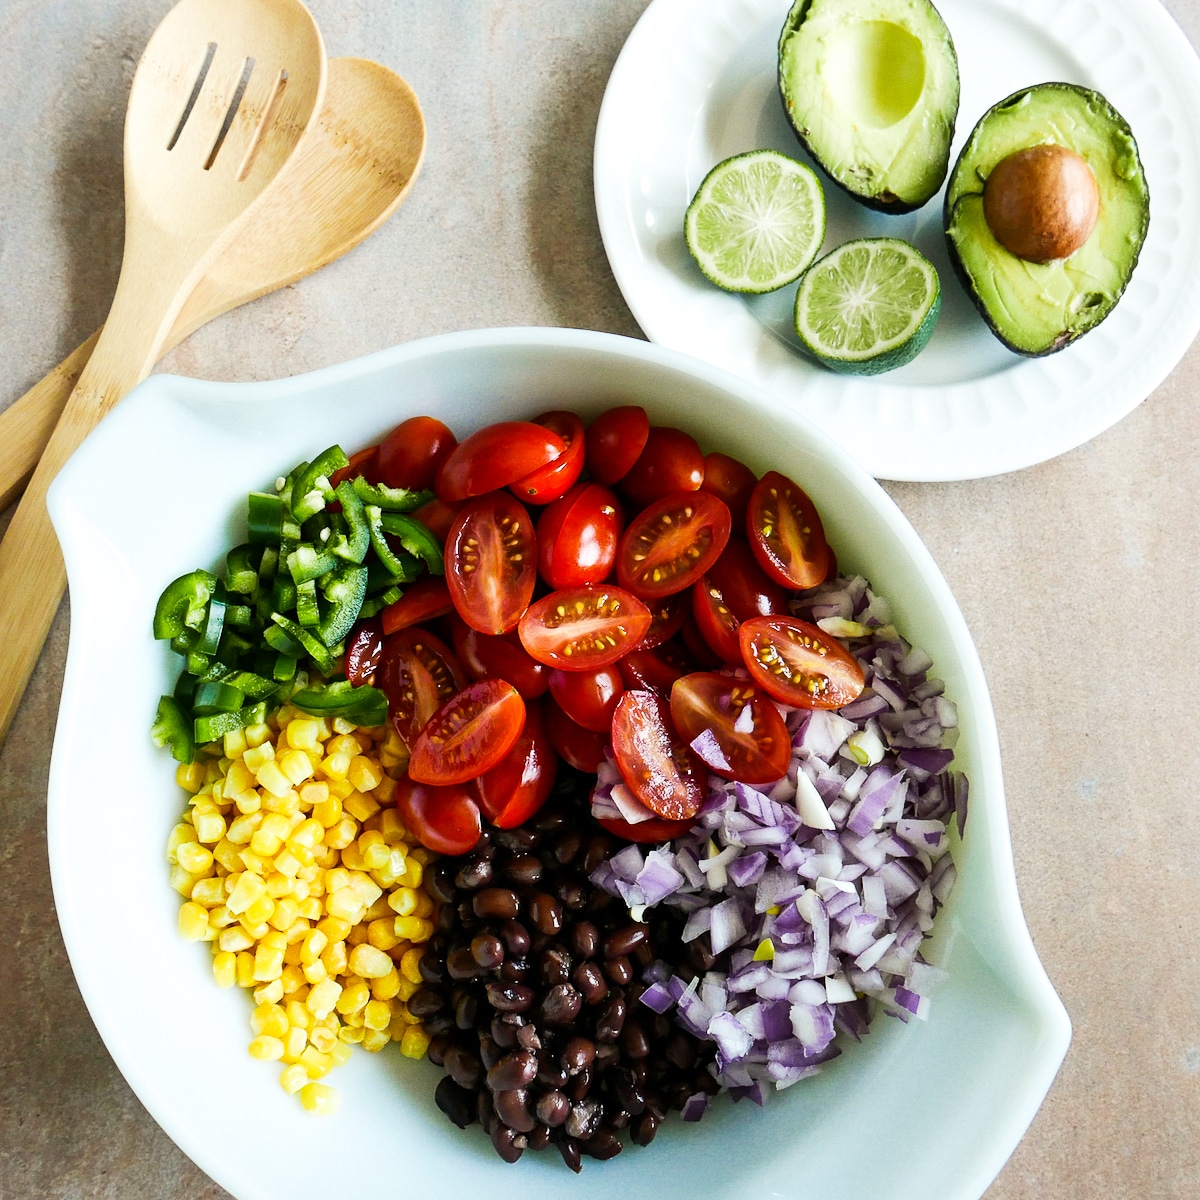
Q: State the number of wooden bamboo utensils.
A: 2